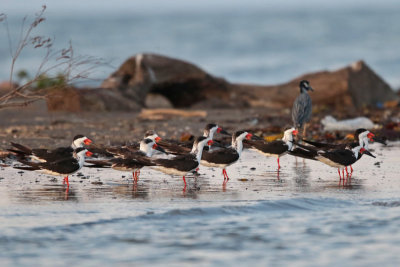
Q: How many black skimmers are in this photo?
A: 11